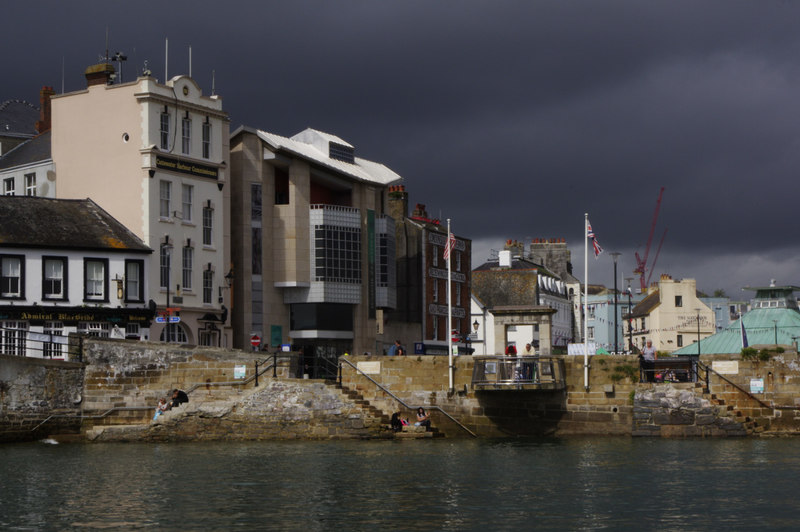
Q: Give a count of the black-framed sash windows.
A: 4